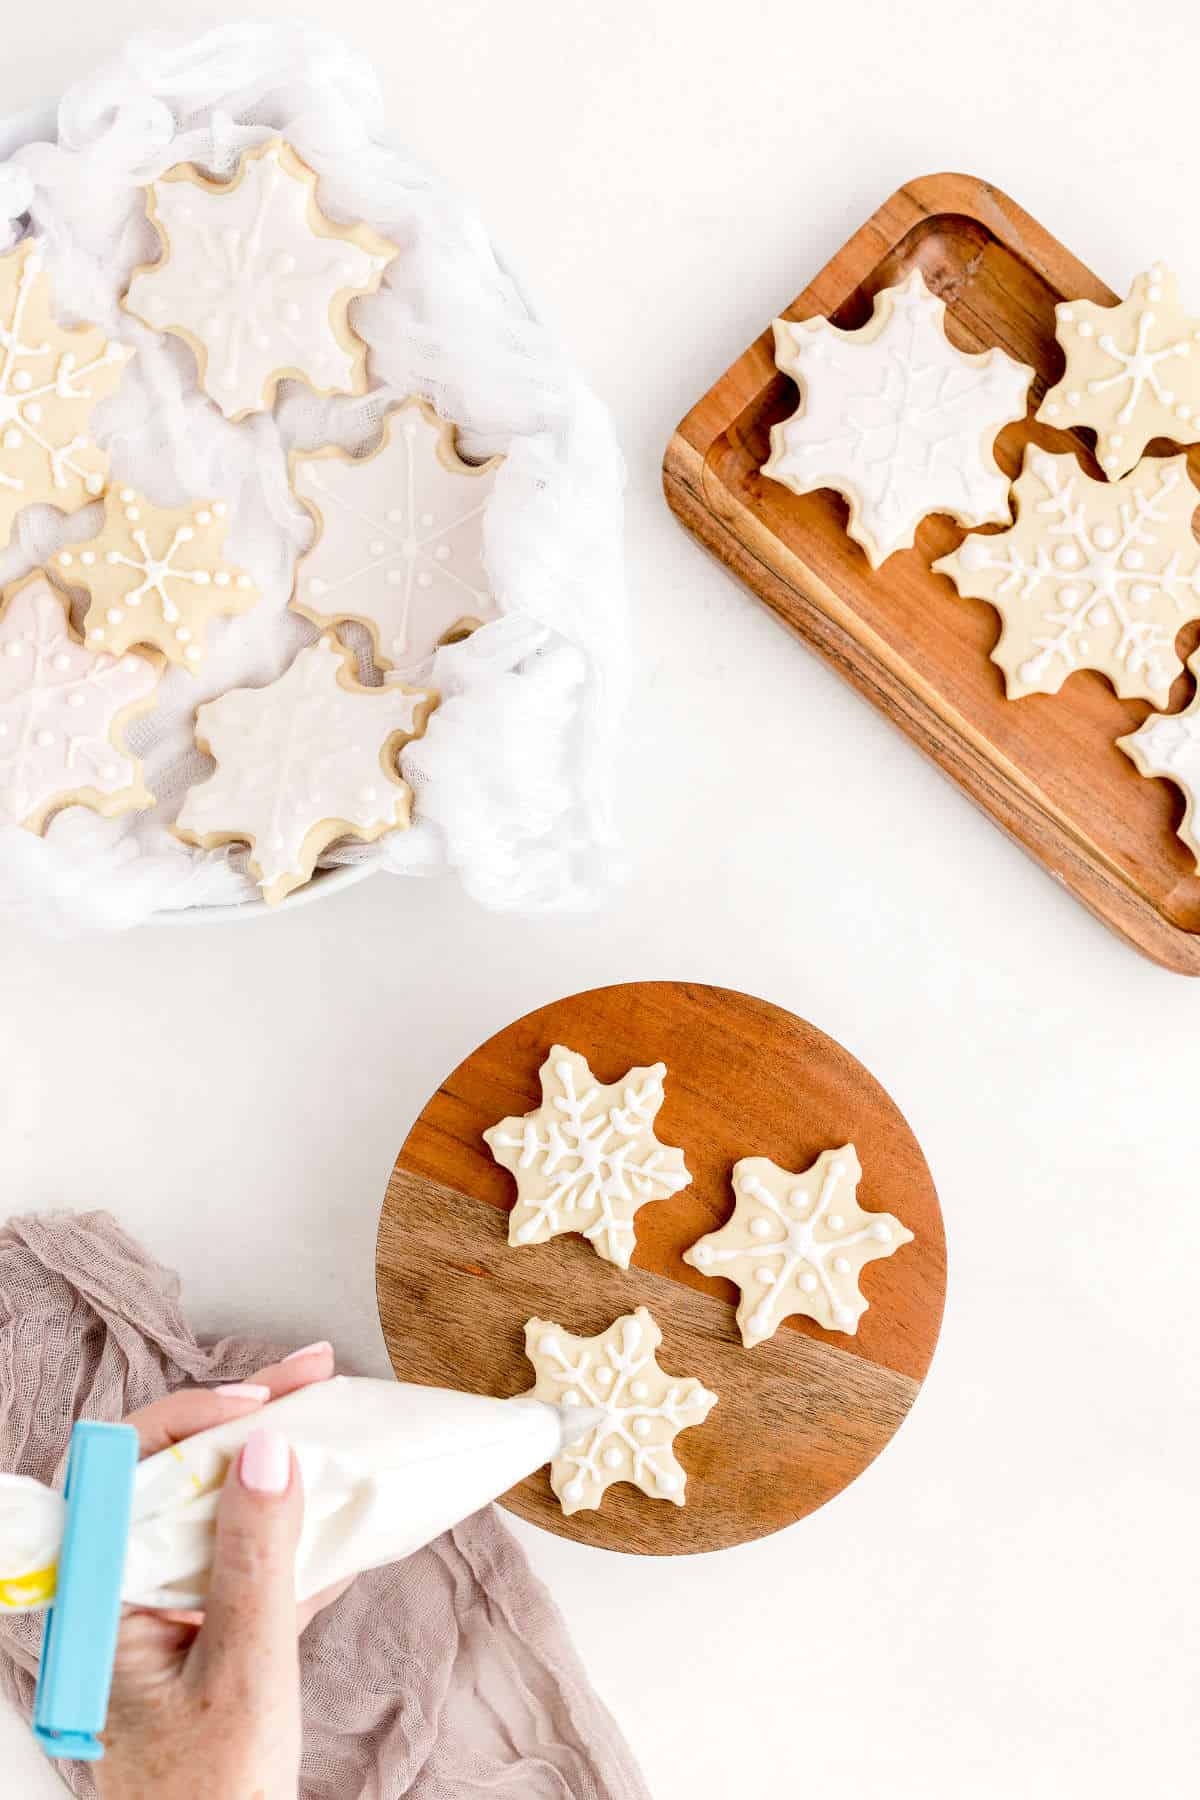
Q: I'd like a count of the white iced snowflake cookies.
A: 13